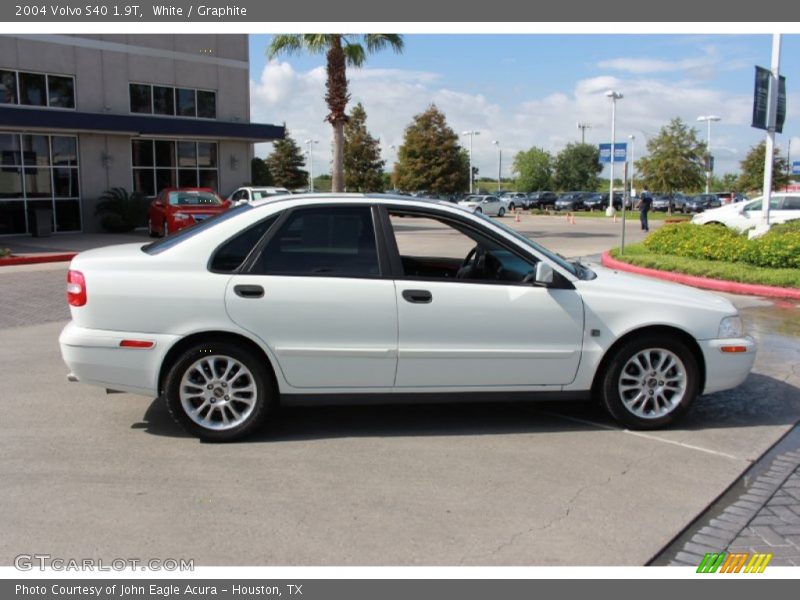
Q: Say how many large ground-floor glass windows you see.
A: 2